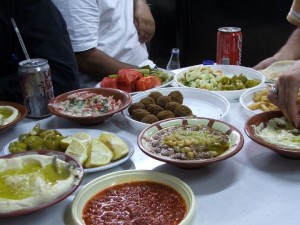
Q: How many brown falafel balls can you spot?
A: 11